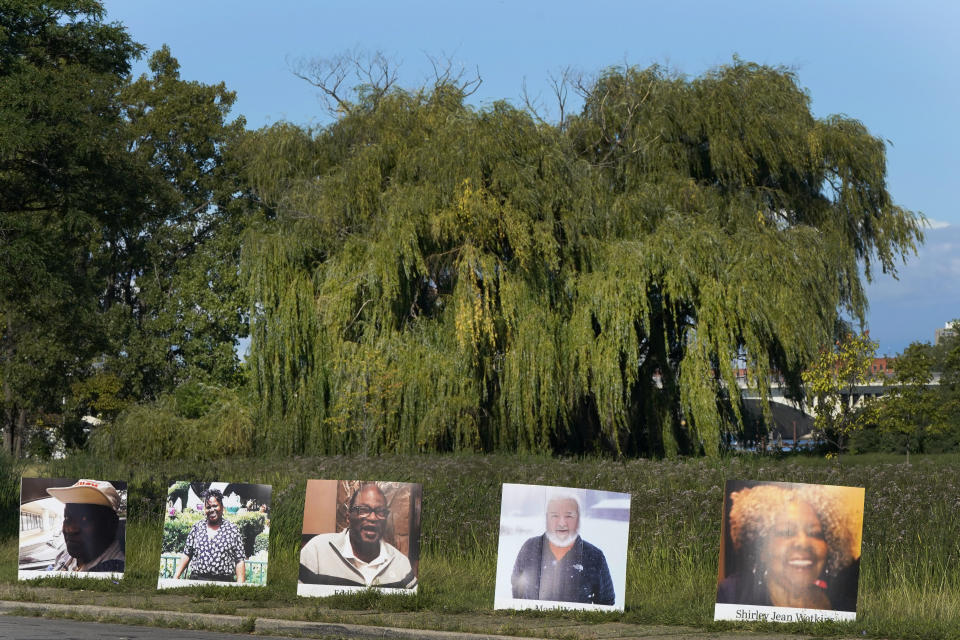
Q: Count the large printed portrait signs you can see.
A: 5